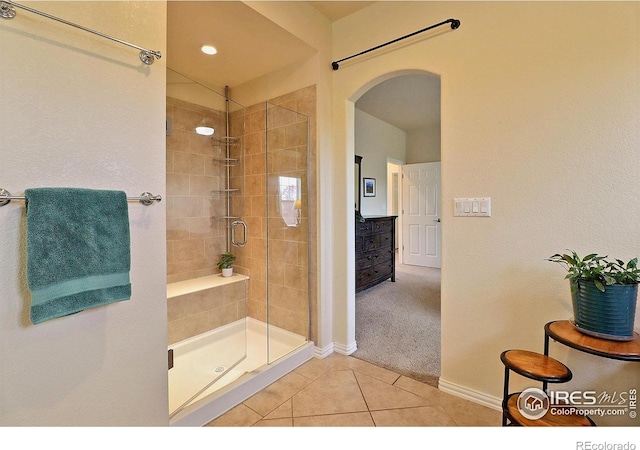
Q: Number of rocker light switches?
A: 4